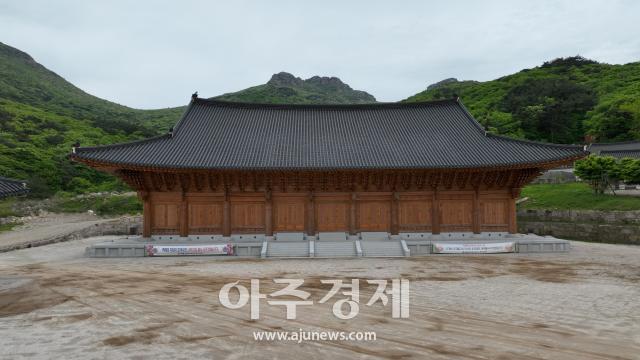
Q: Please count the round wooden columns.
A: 10